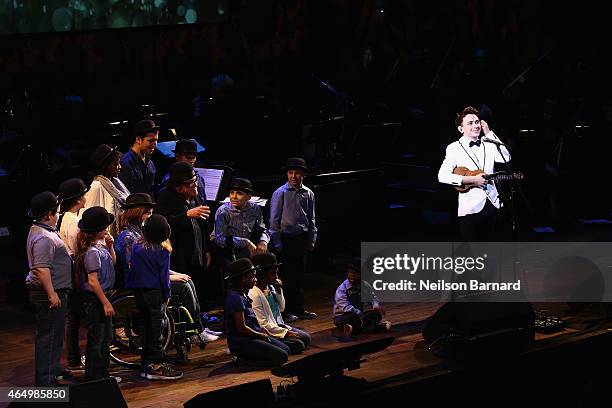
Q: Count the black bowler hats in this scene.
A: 14